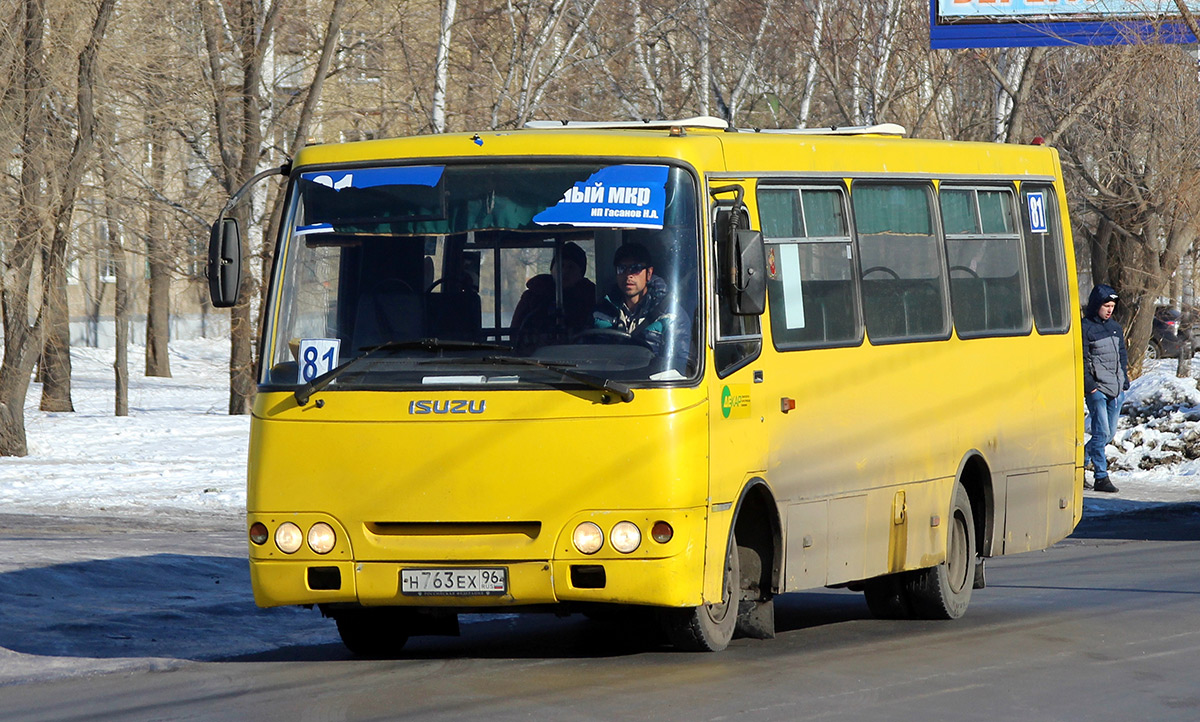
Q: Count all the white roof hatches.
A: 2